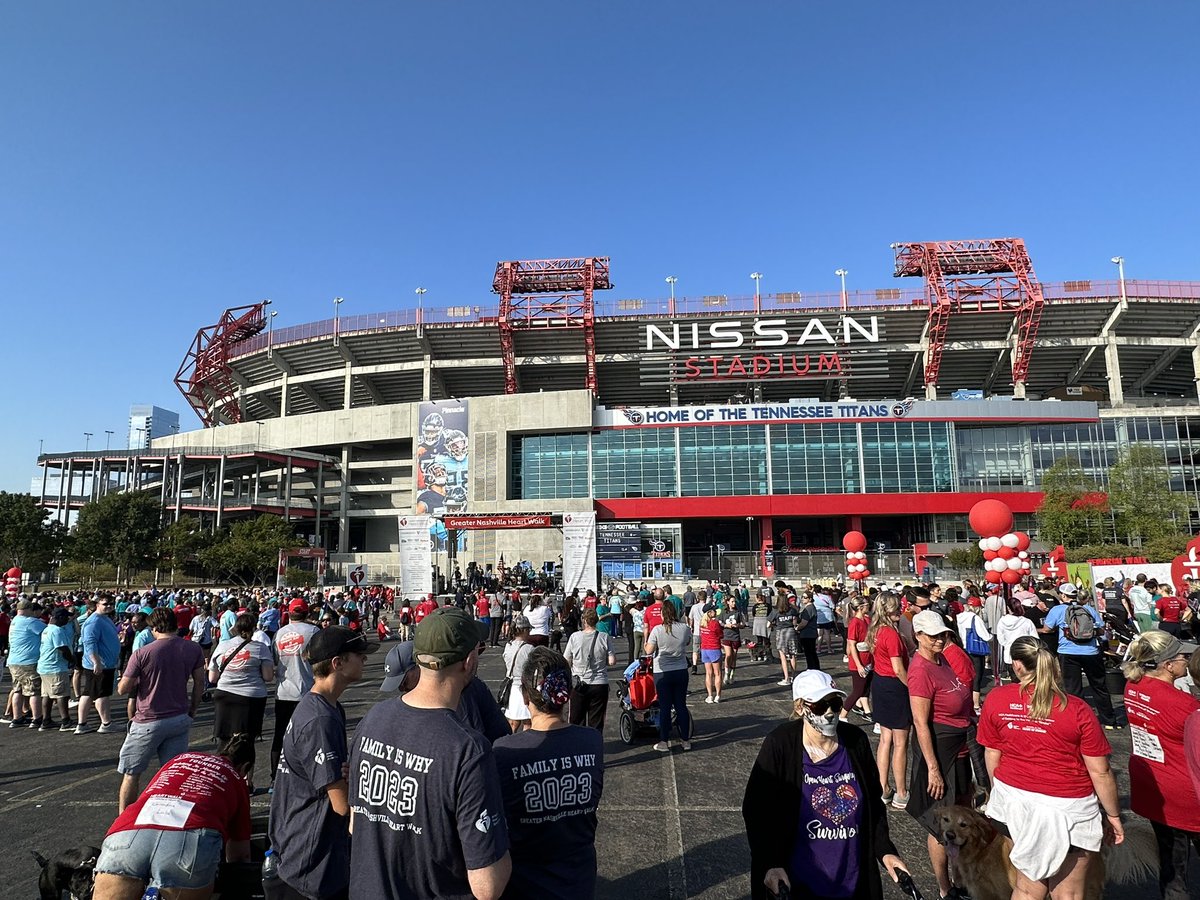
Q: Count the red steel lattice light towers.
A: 3